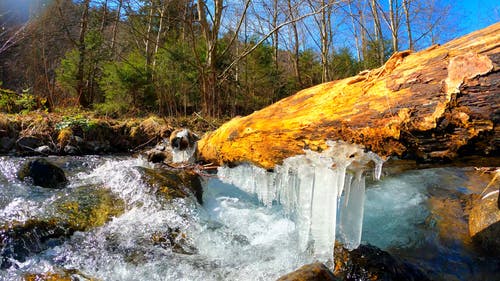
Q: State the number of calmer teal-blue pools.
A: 1